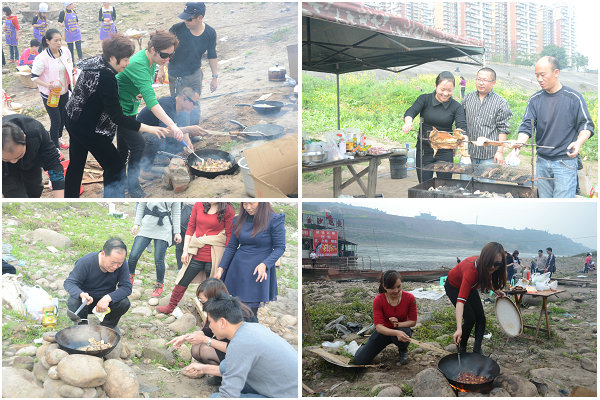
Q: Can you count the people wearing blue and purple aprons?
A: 5